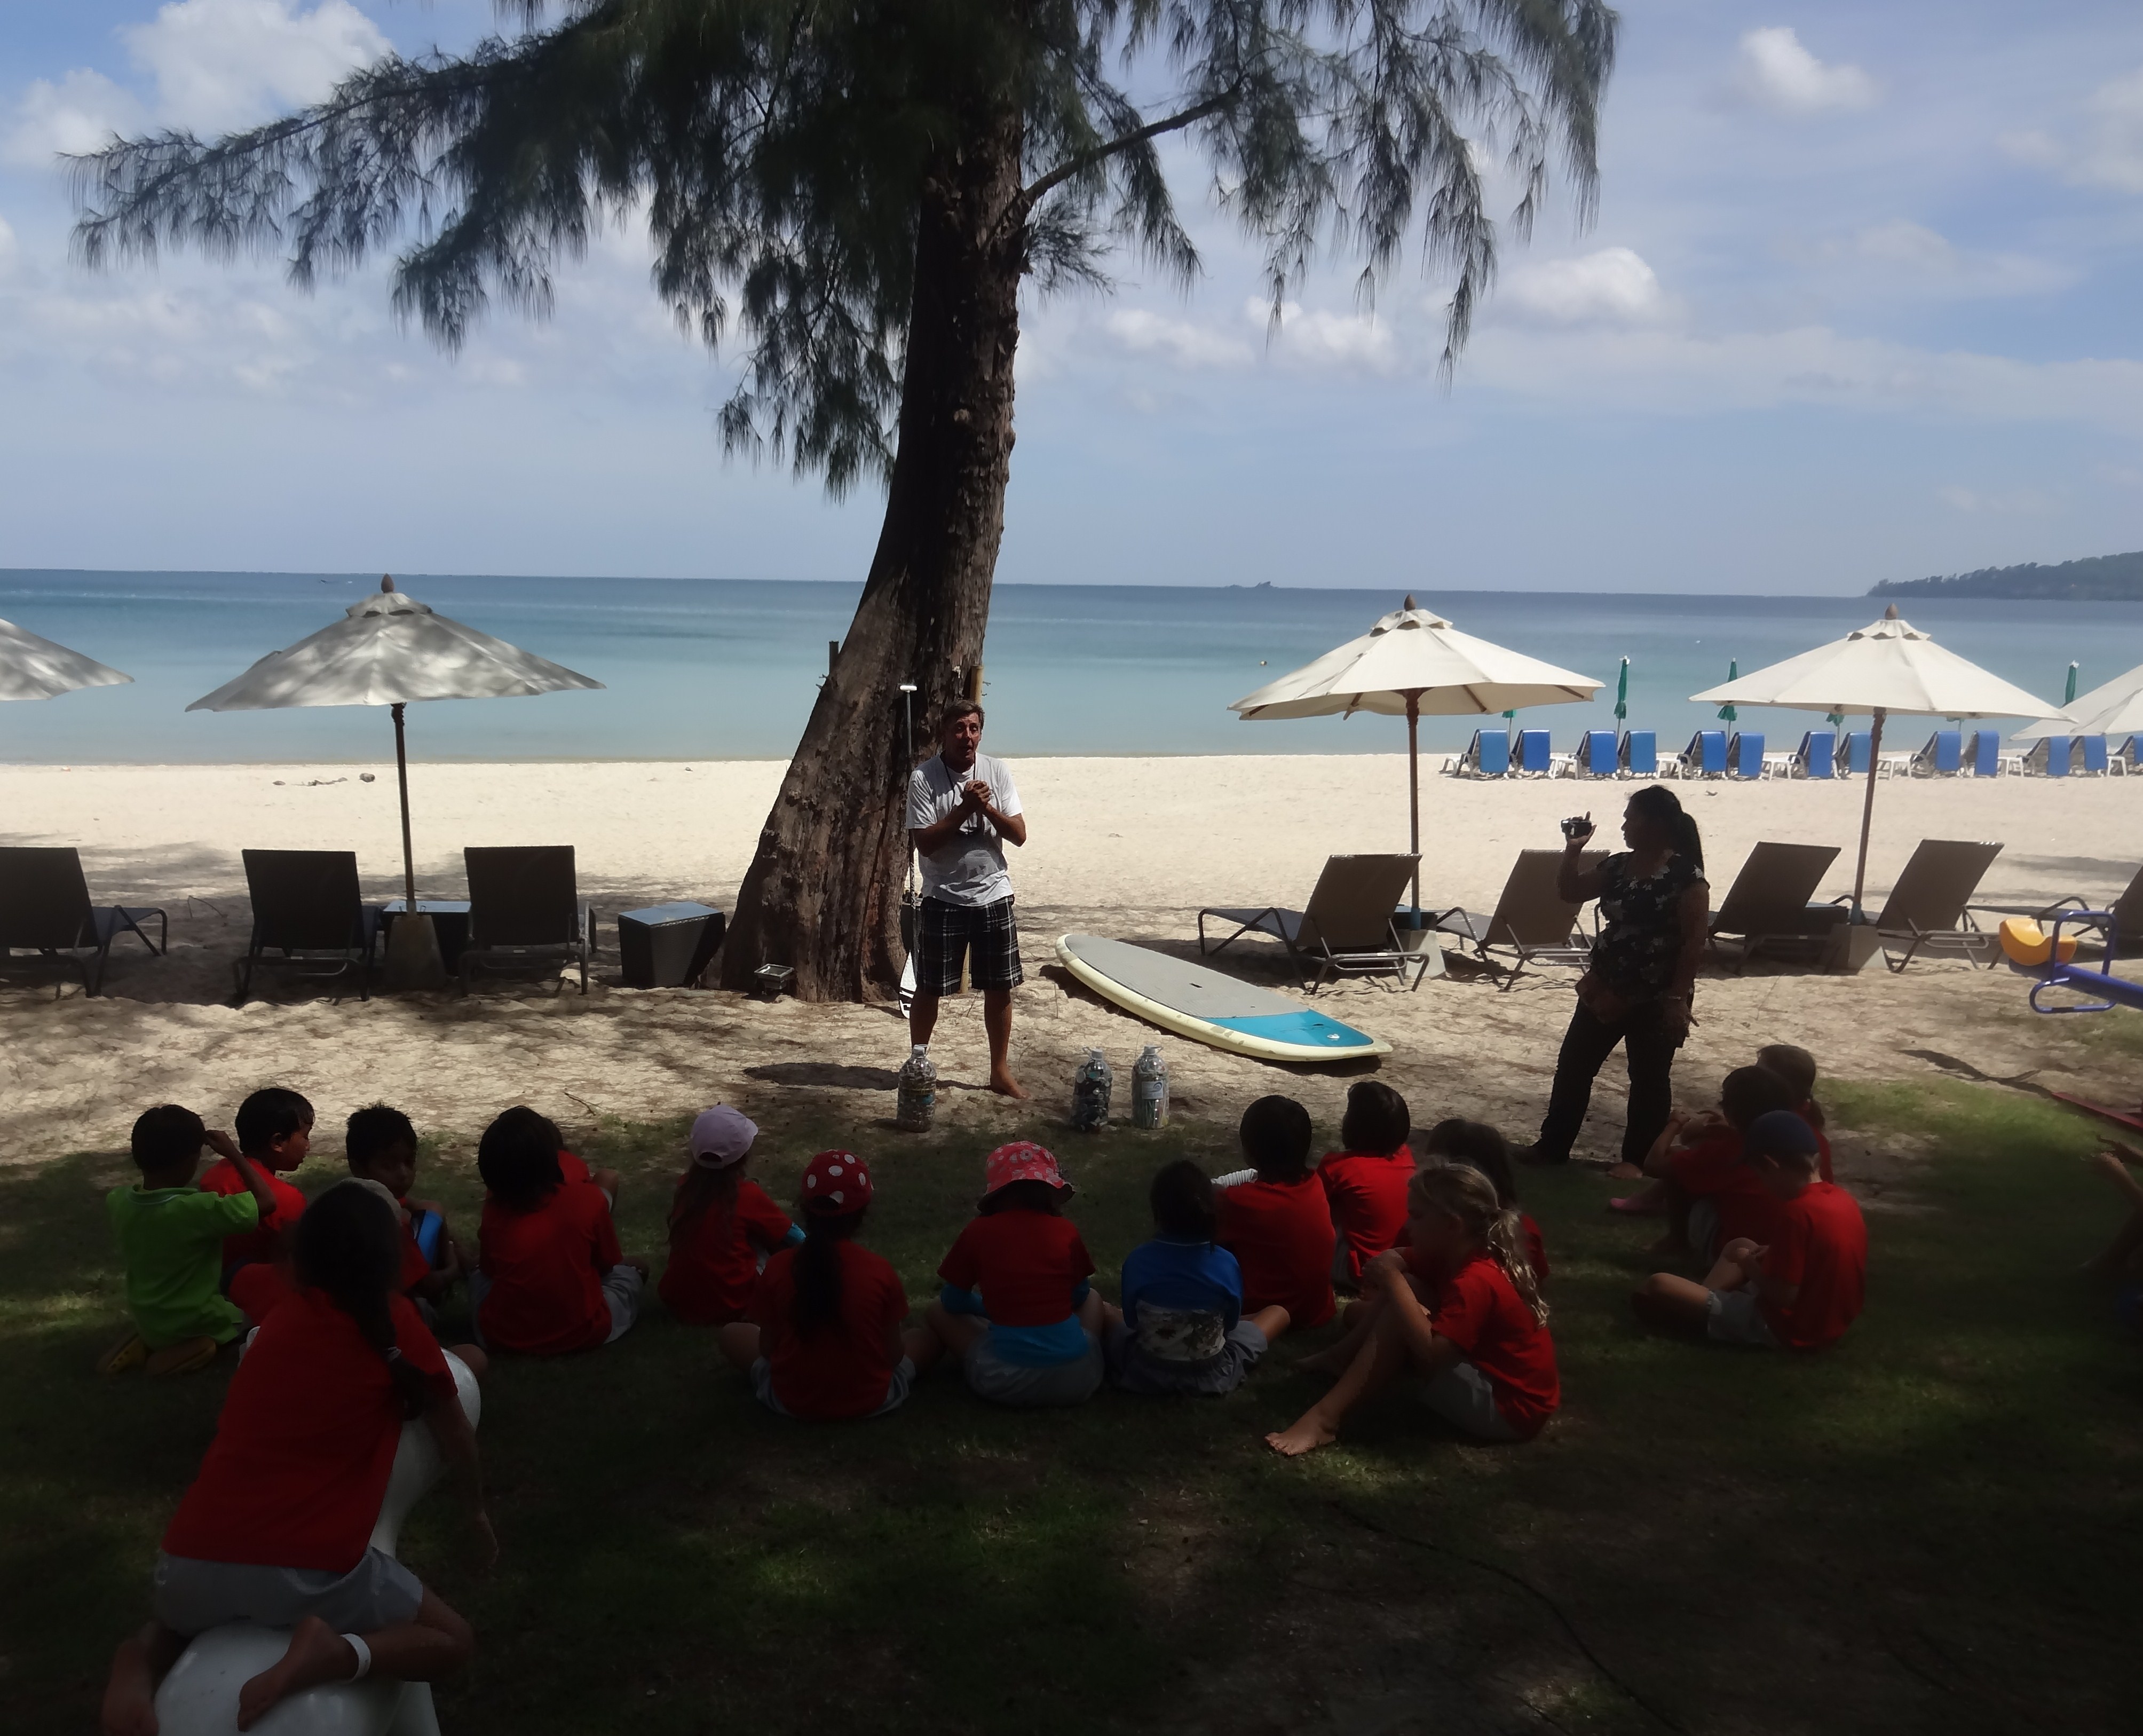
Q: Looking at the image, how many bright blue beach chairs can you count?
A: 13